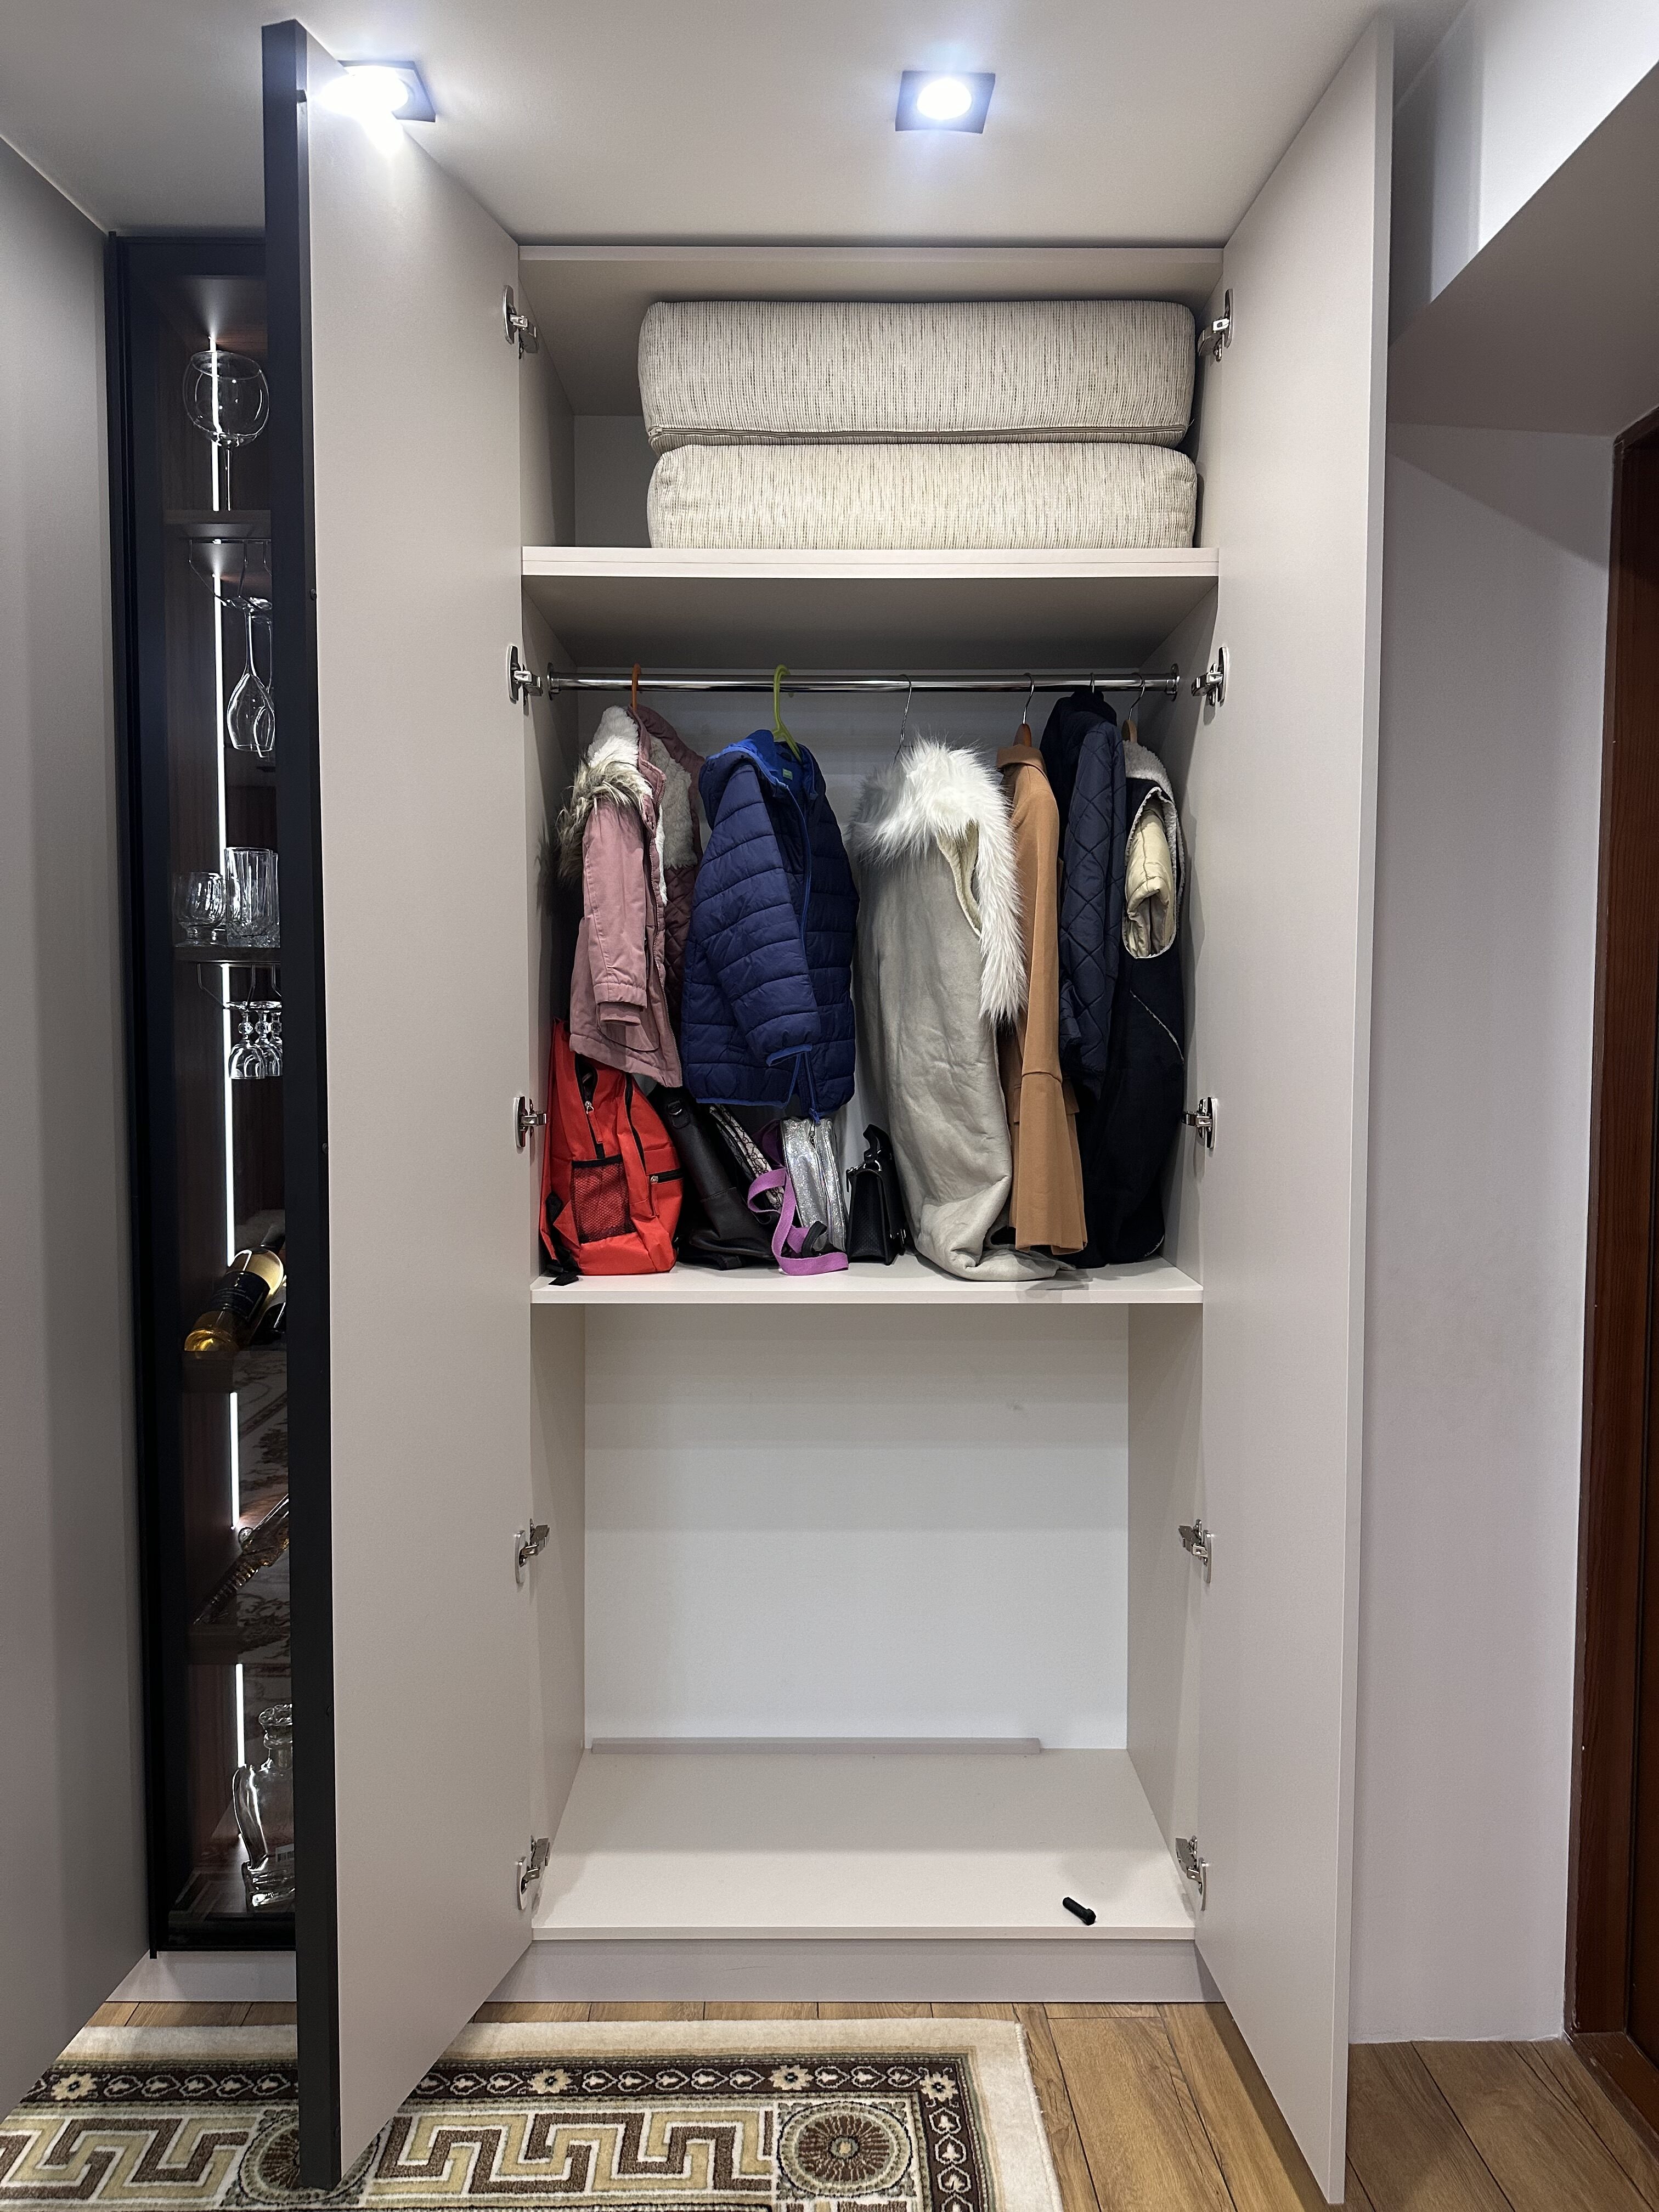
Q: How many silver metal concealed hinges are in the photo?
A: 10